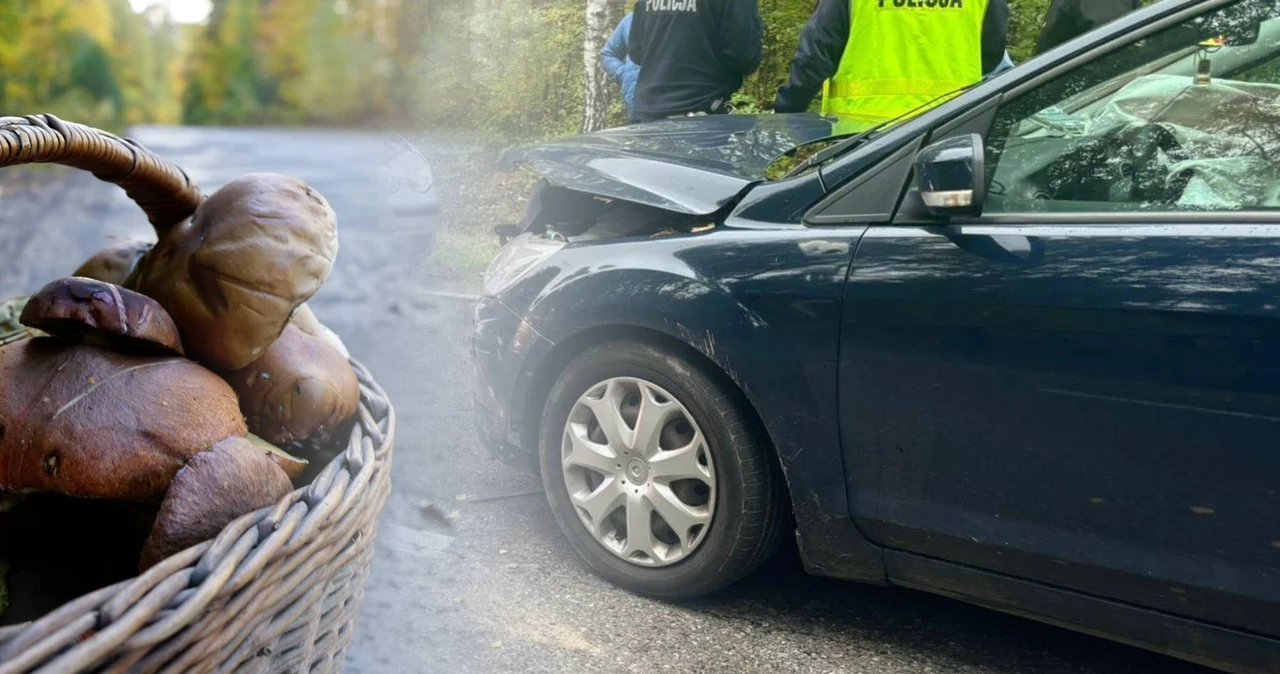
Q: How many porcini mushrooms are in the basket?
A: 6